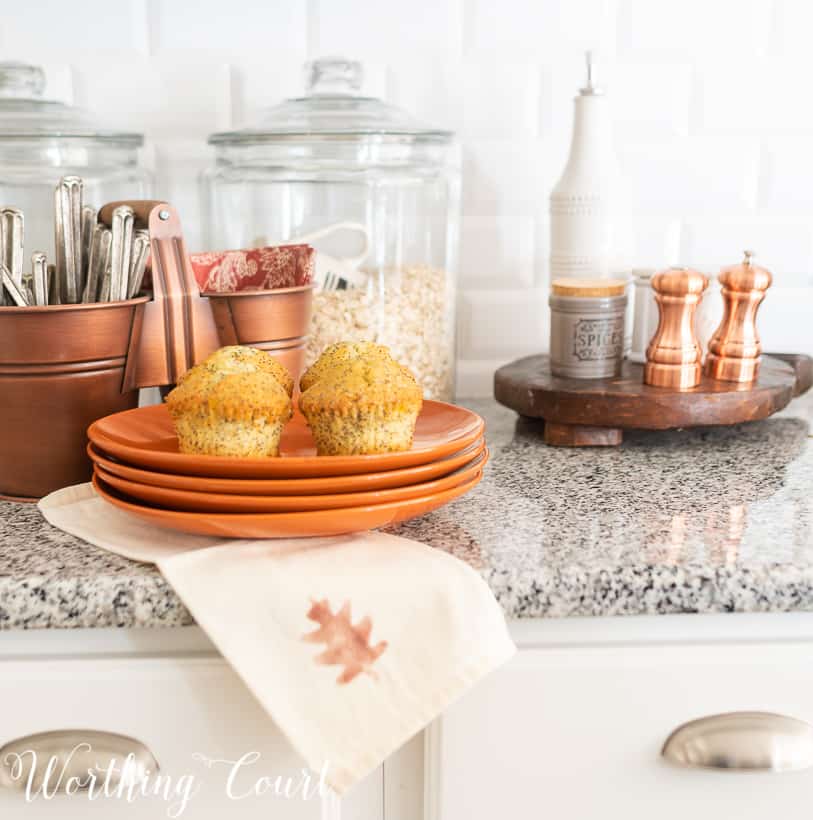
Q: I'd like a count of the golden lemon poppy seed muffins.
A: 4